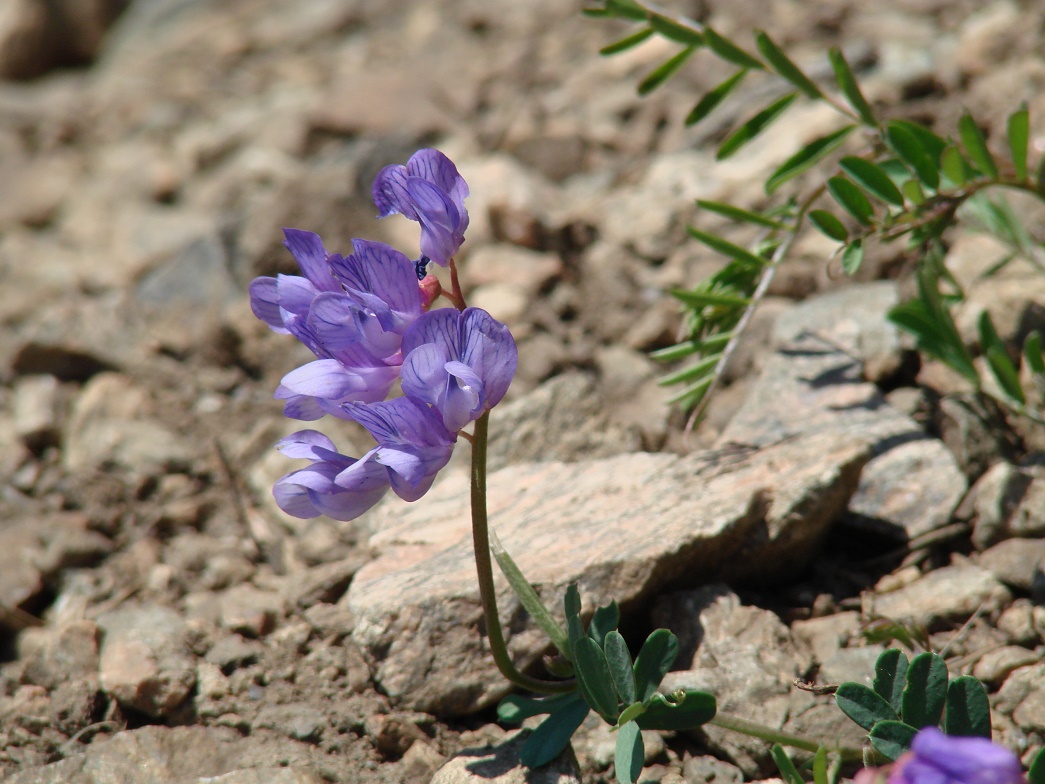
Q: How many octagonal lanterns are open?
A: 0